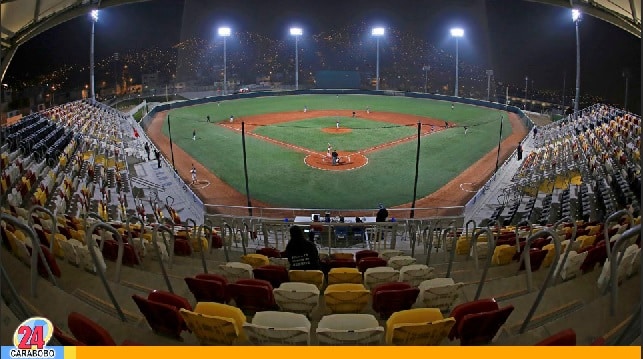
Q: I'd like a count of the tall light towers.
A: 6